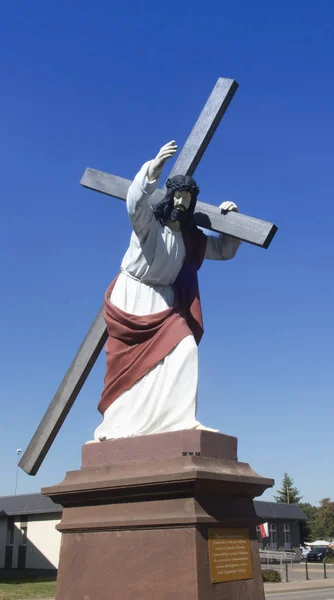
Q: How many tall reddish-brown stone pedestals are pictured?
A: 1